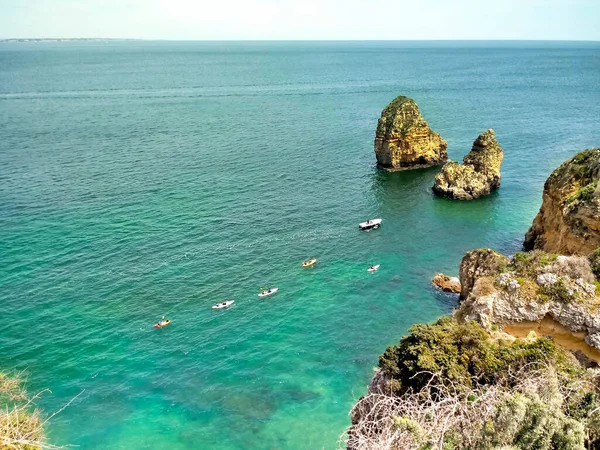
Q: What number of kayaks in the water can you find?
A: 5